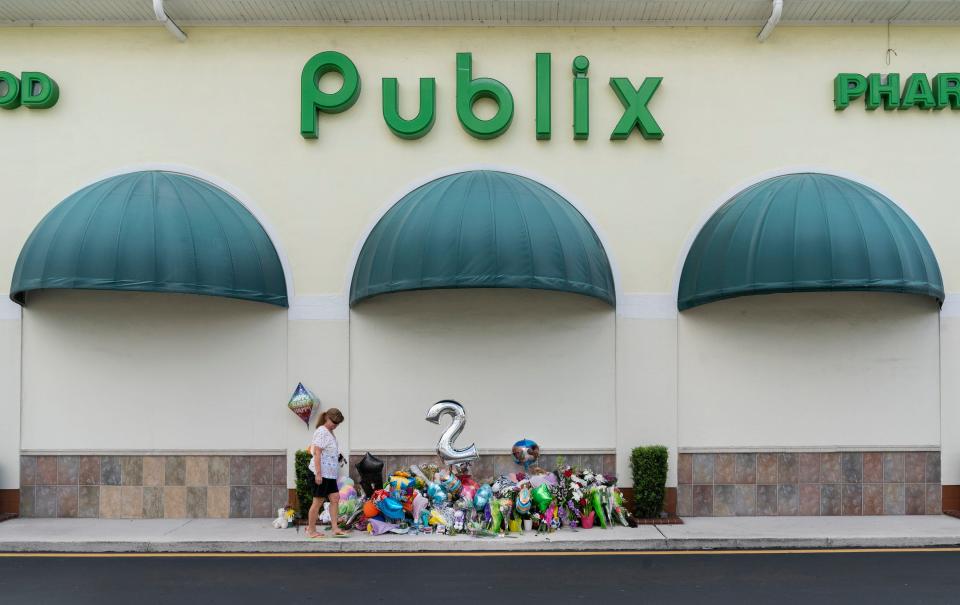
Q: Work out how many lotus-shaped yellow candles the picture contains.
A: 0